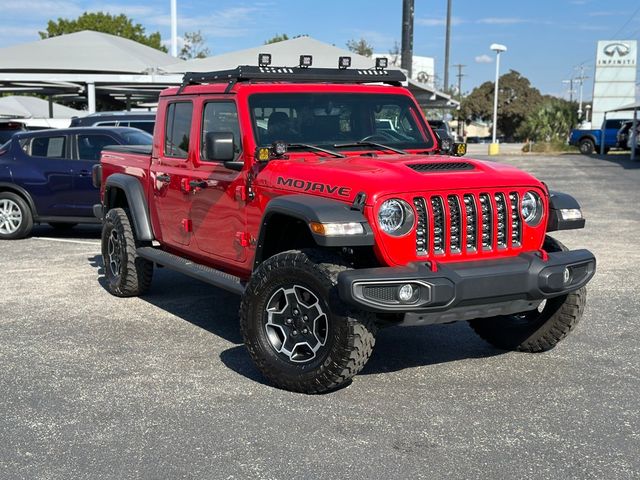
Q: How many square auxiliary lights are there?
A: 6